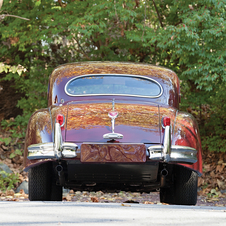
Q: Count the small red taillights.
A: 2